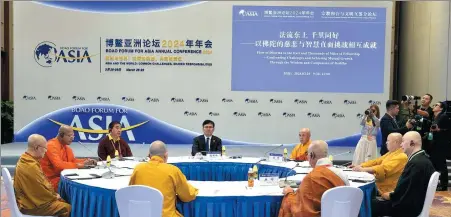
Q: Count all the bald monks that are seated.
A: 7